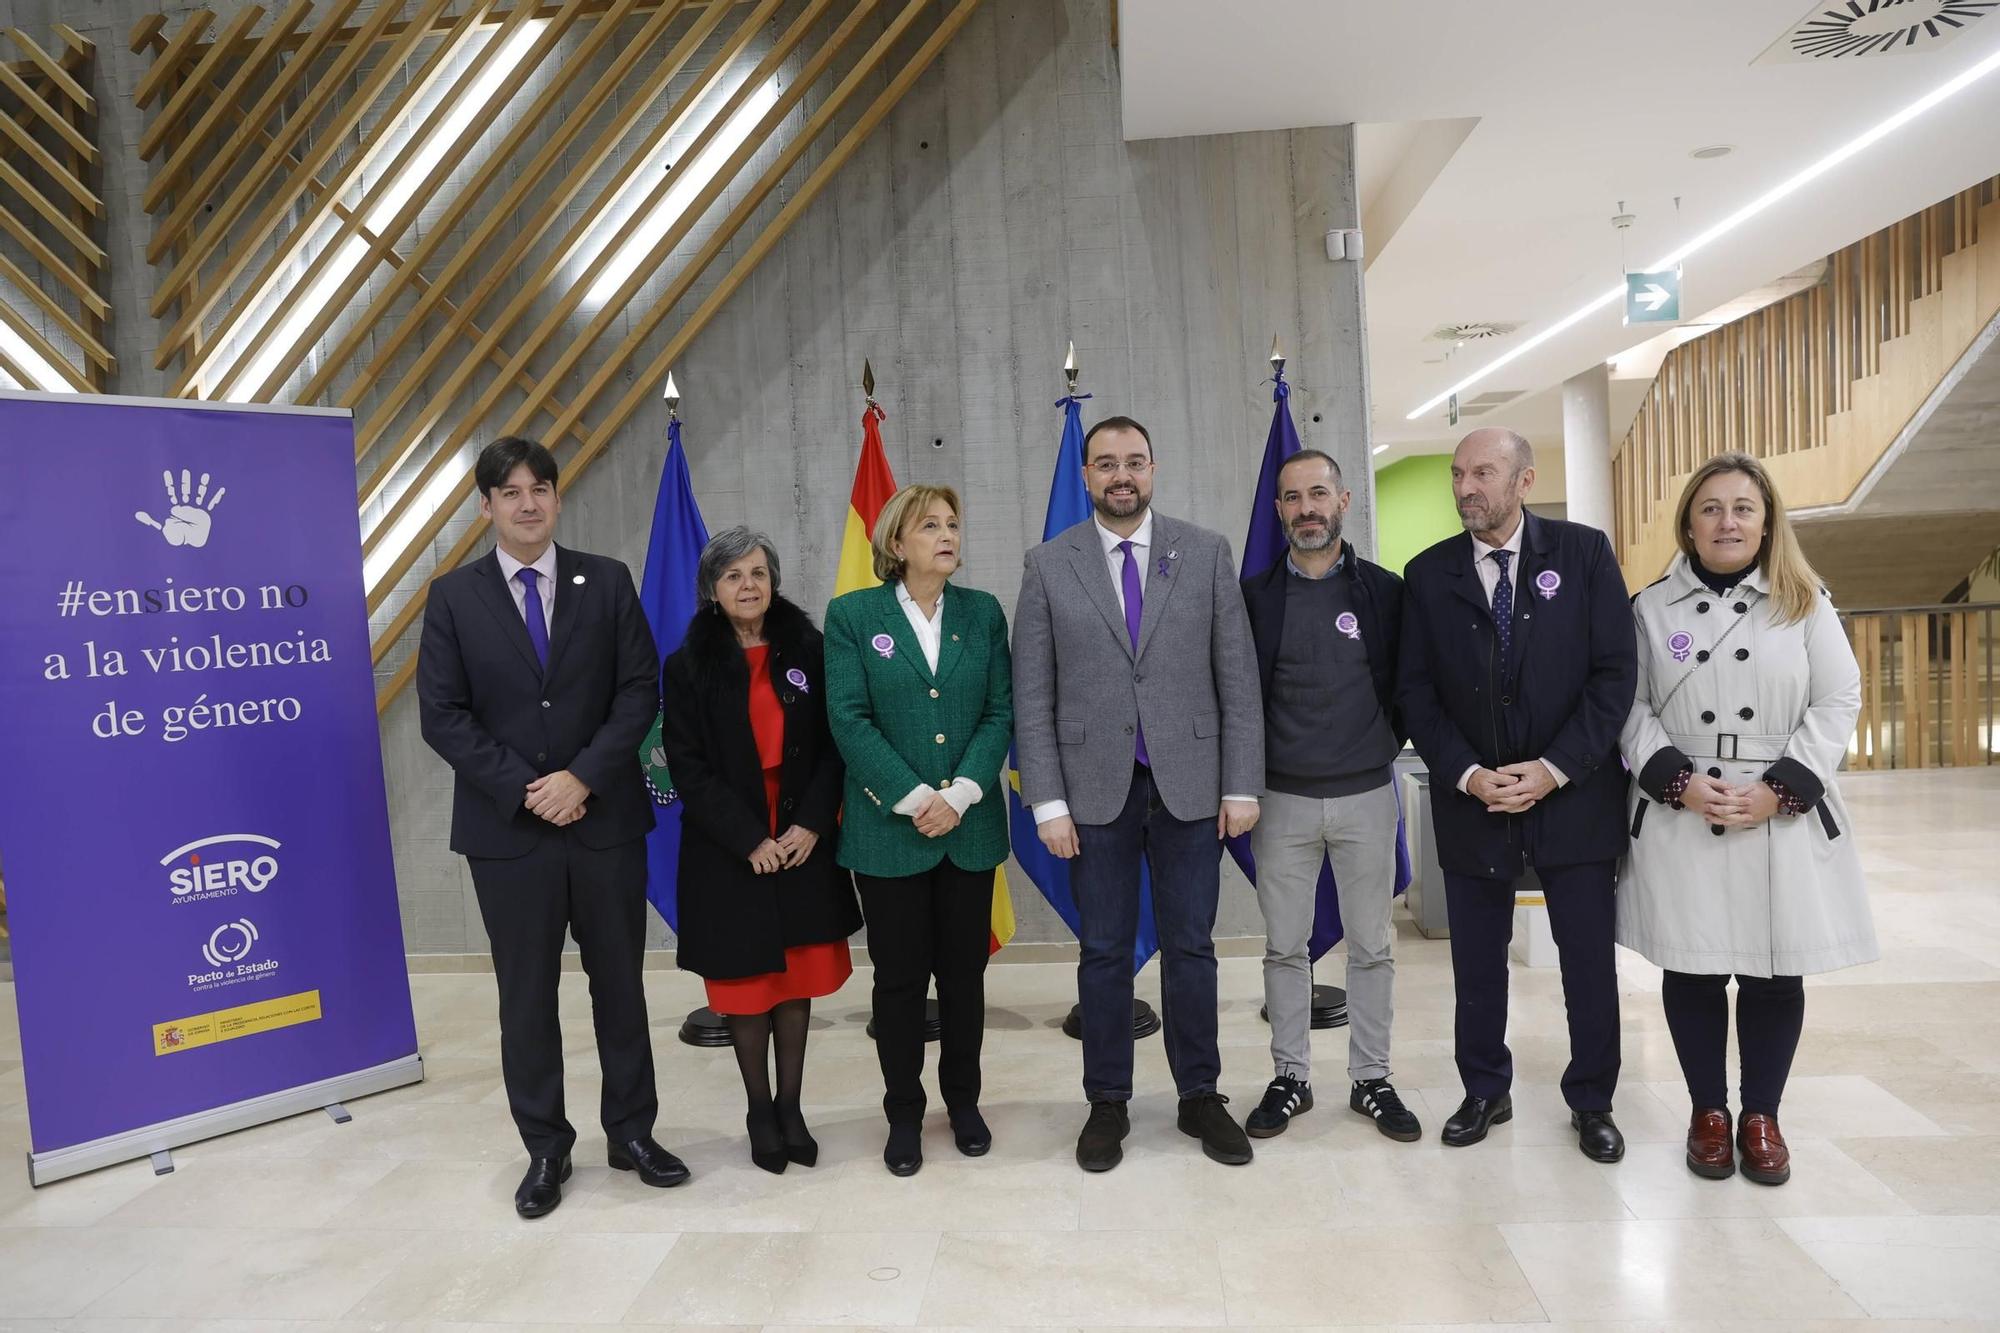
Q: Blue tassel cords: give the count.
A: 3